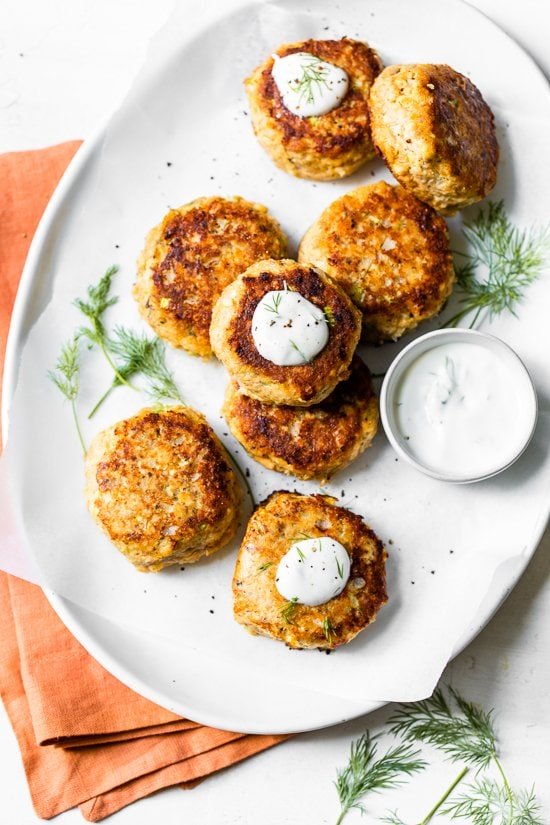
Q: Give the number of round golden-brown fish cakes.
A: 8